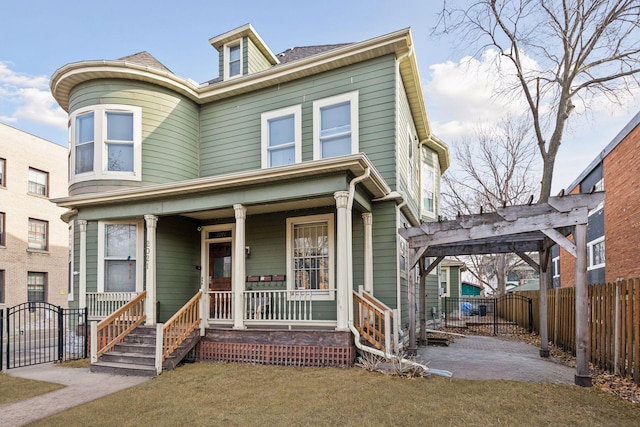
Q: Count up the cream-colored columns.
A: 5